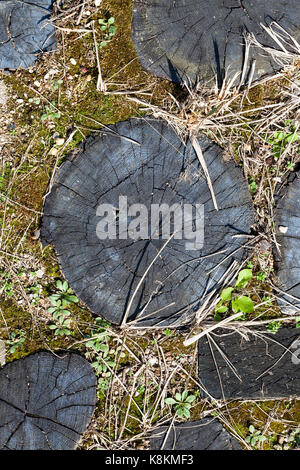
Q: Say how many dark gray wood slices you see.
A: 7